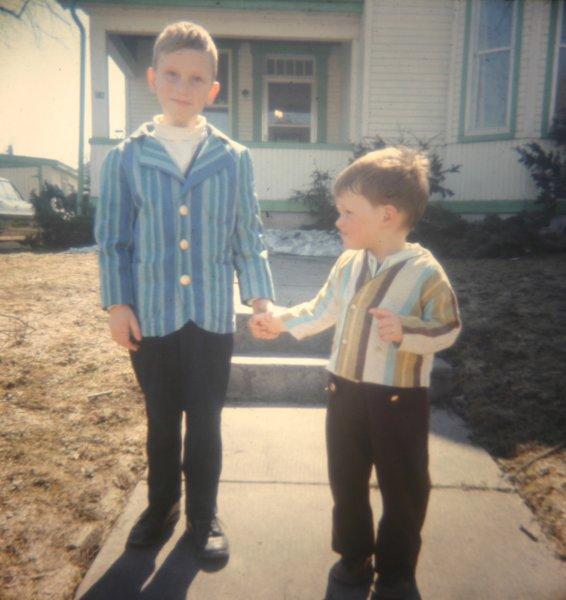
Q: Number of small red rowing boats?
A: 0